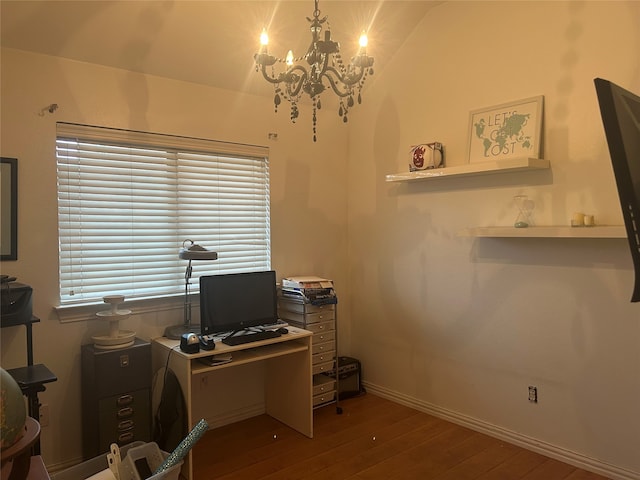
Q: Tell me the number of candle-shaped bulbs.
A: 3